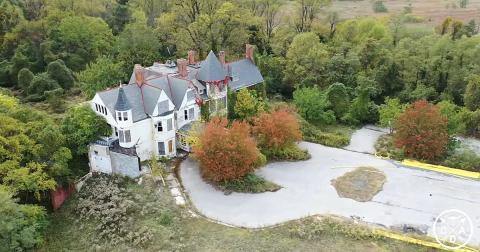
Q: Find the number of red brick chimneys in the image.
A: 5